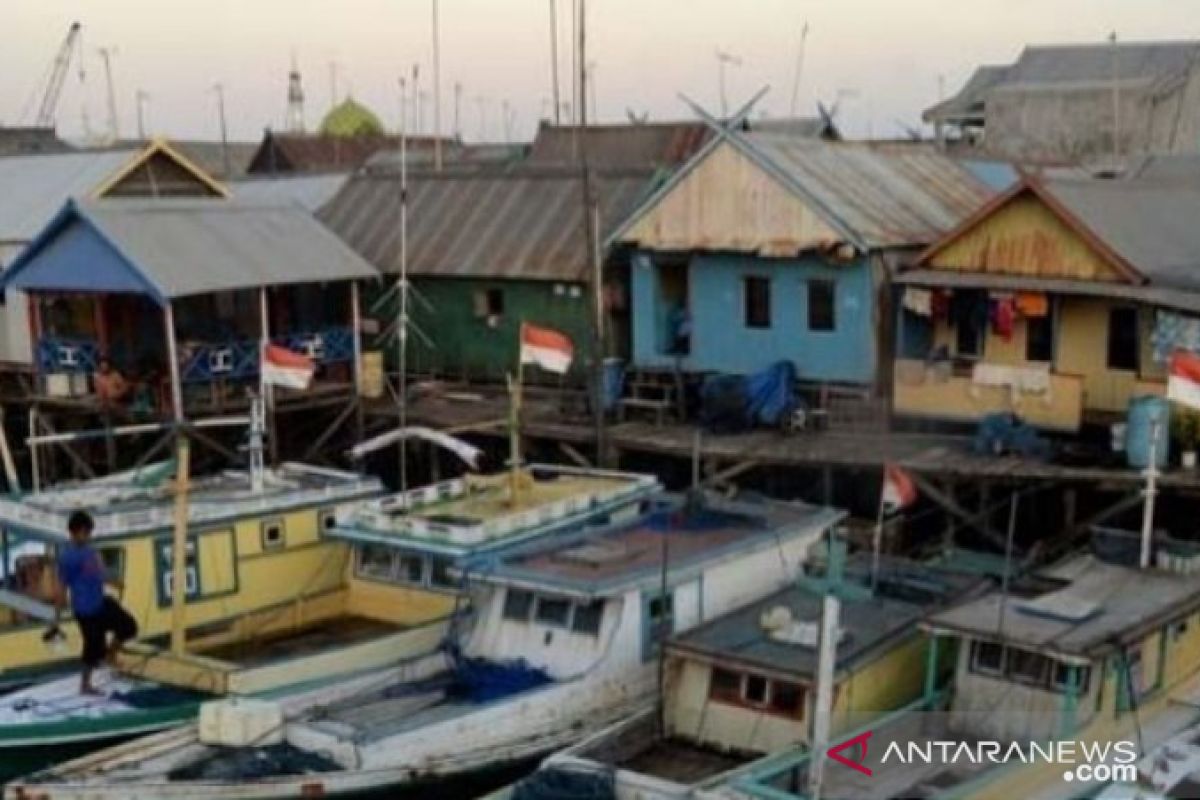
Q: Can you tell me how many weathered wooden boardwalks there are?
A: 1